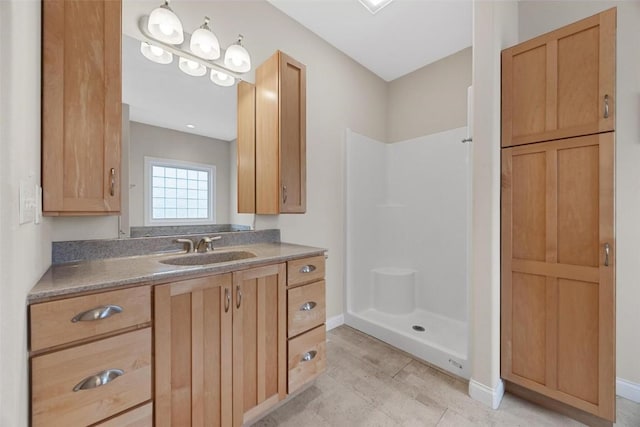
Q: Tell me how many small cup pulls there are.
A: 3